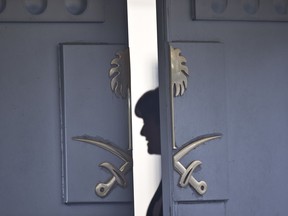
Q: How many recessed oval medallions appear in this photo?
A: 6